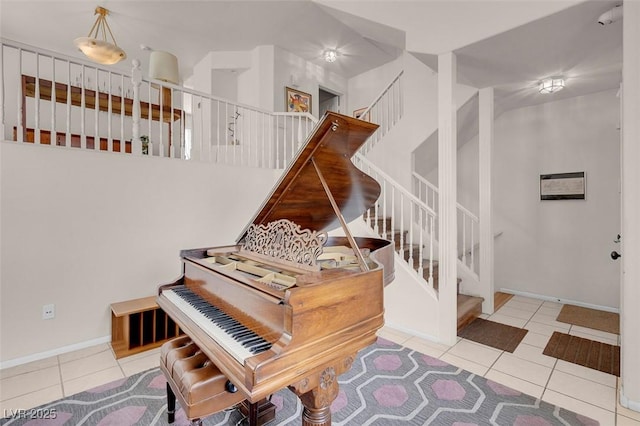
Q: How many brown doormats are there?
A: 3